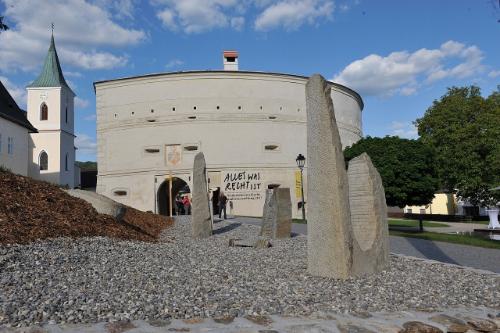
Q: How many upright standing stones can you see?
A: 5